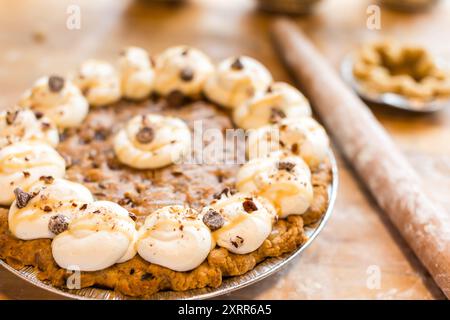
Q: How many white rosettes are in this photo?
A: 15